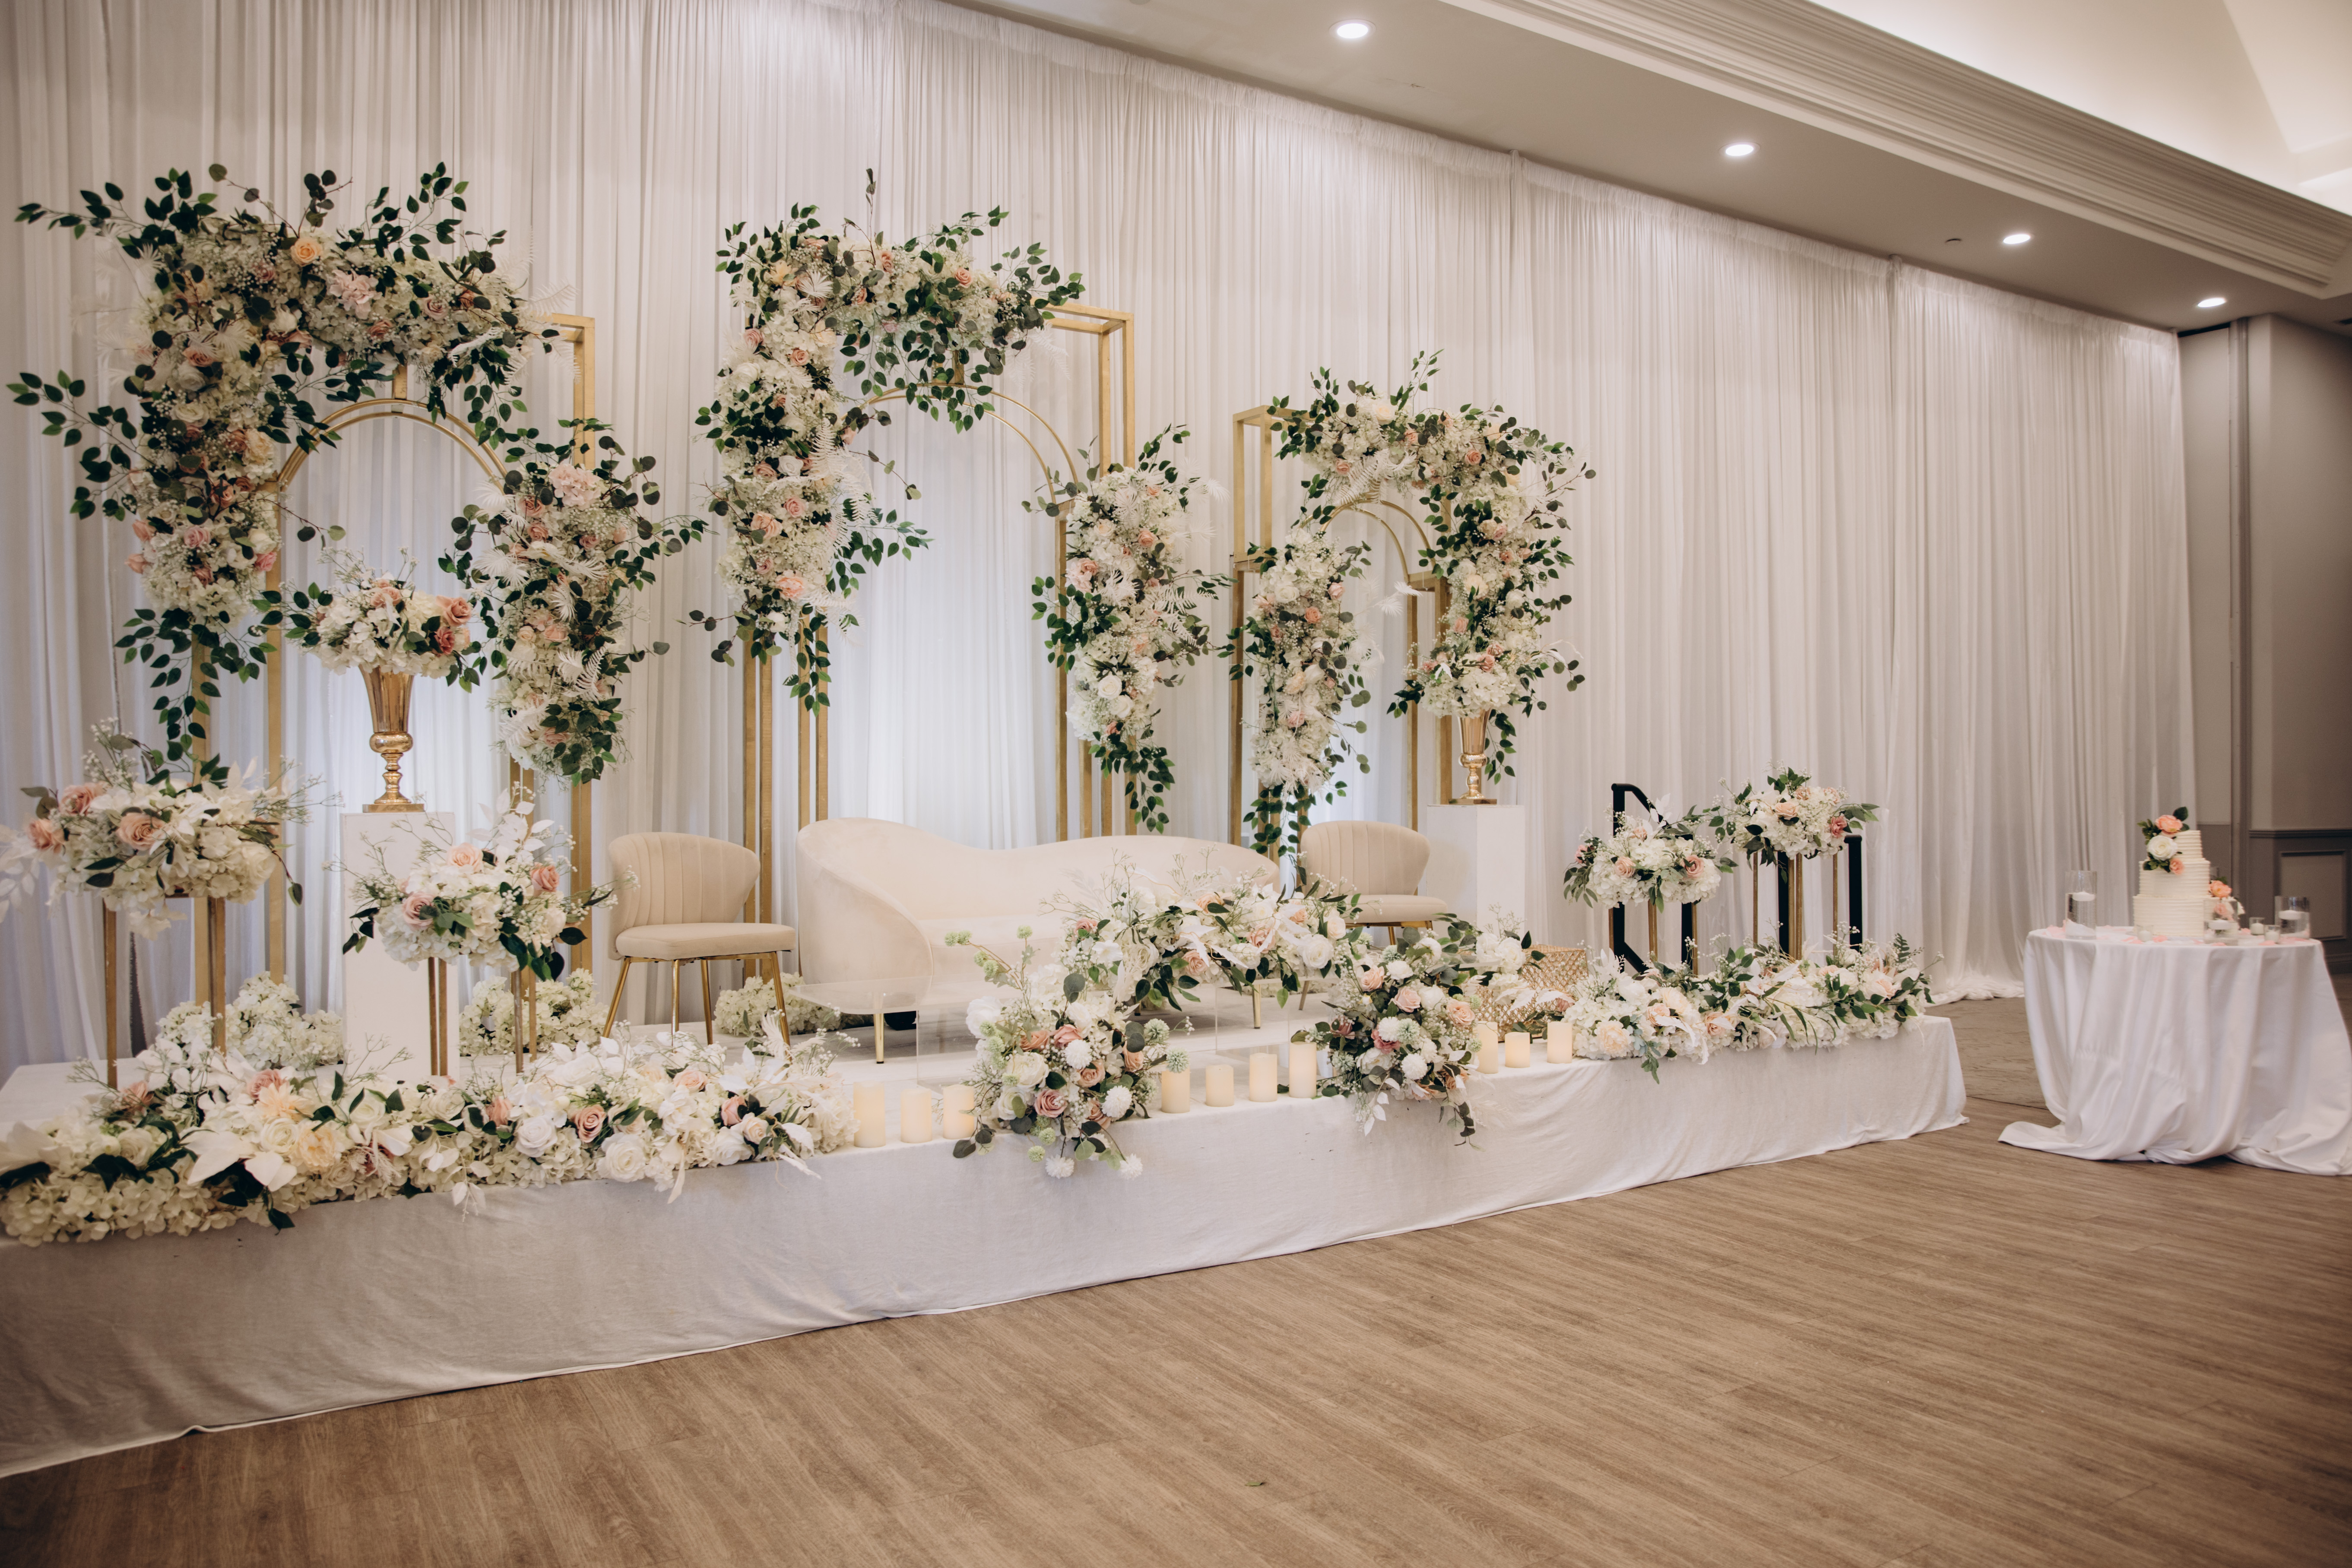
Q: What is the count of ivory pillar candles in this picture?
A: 10